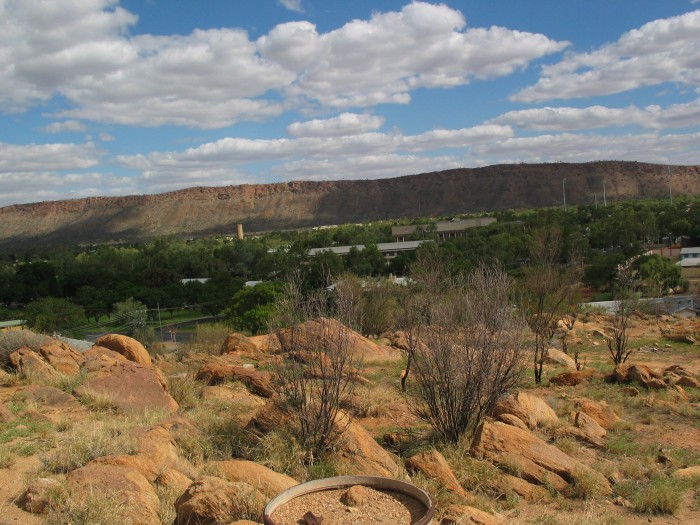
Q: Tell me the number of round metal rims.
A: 1